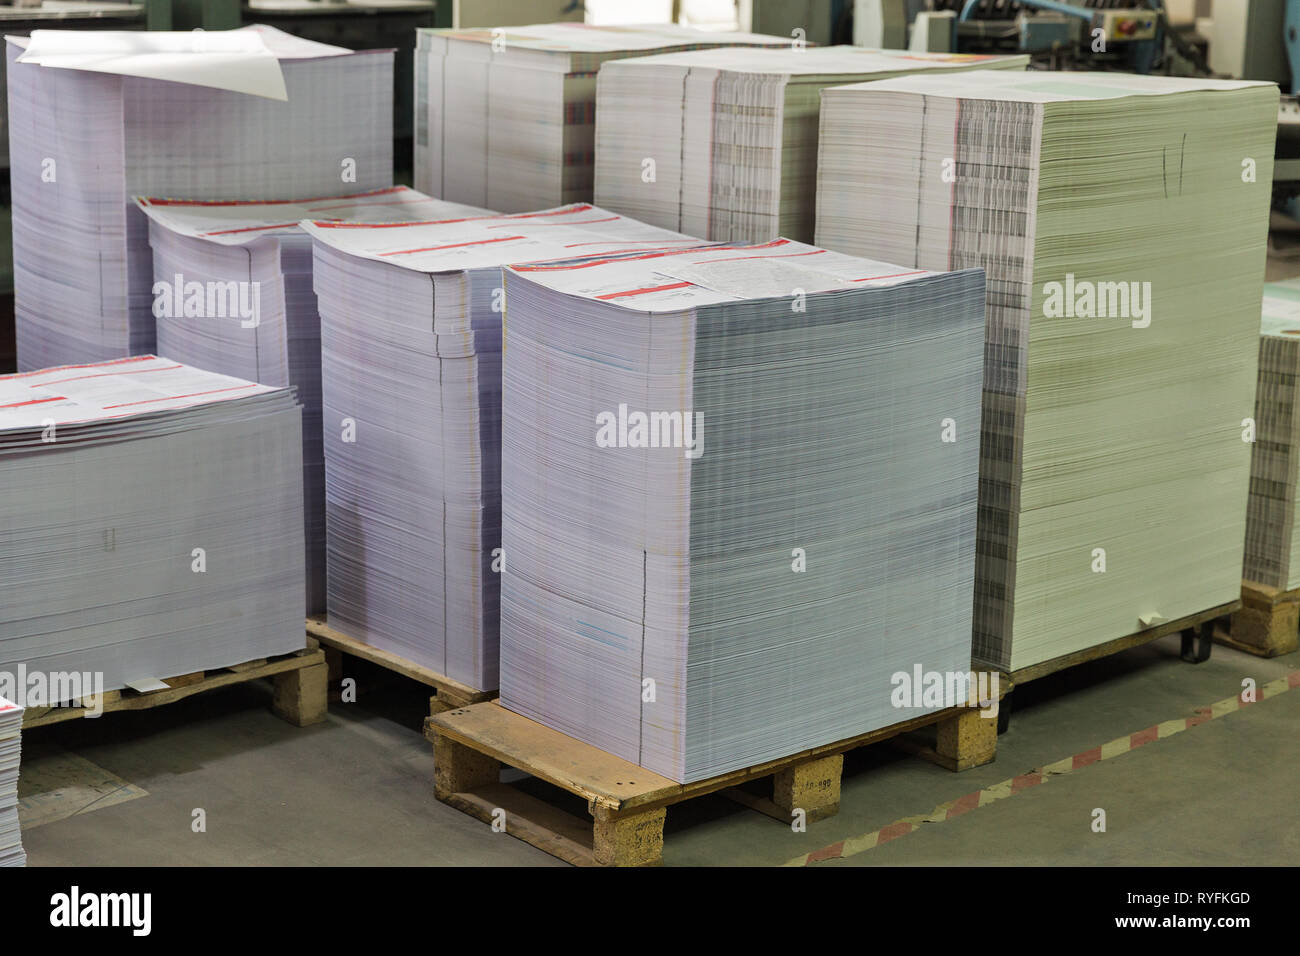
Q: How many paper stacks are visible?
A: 10